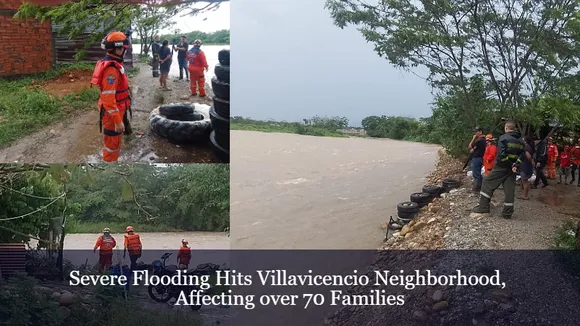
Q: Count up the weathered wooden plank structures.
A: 1